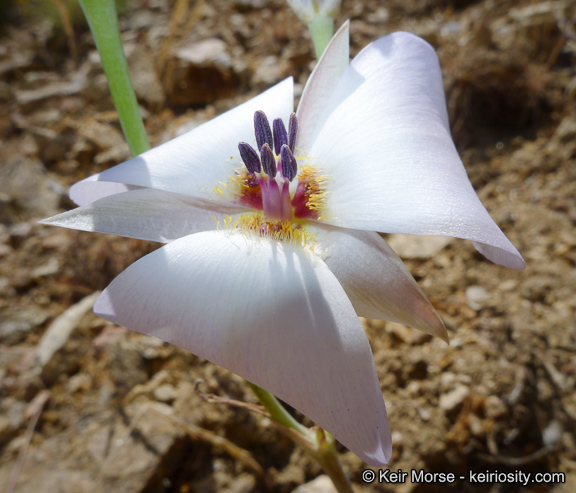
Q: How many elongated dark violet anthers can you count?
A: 6